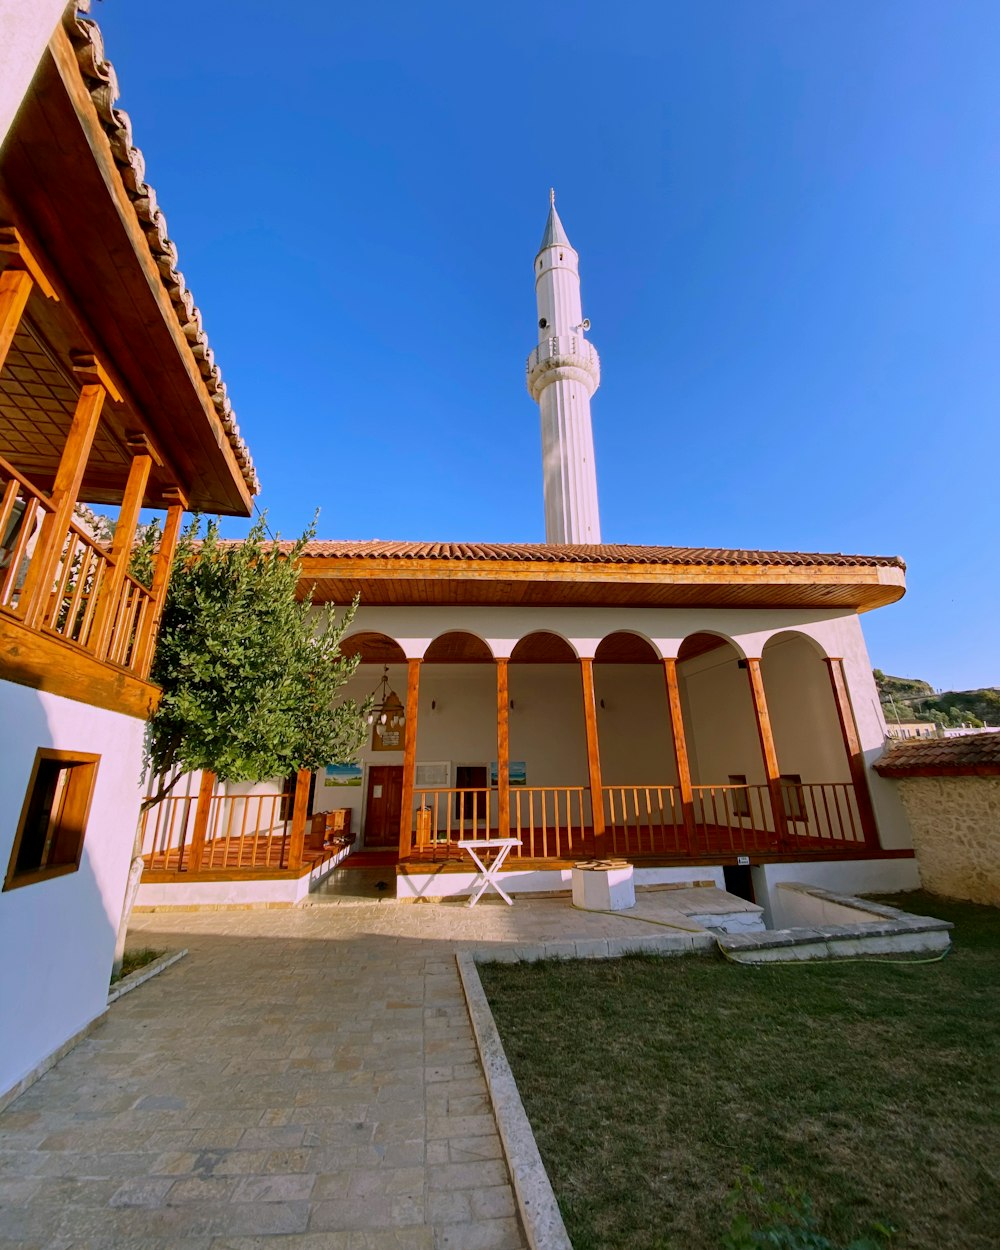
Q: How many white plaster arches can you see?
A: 6